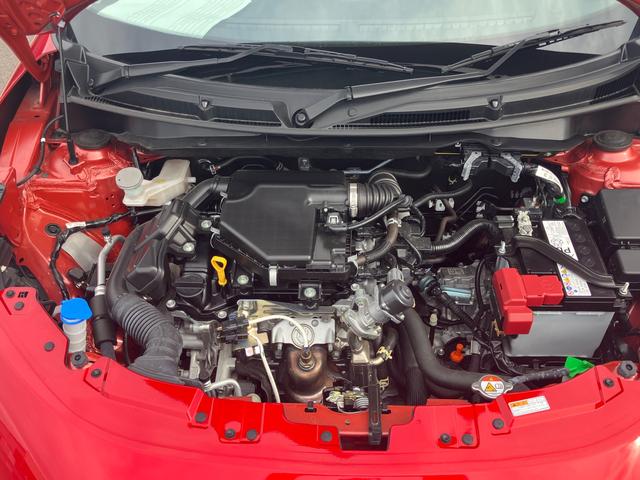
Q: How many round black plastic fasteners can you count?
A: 12